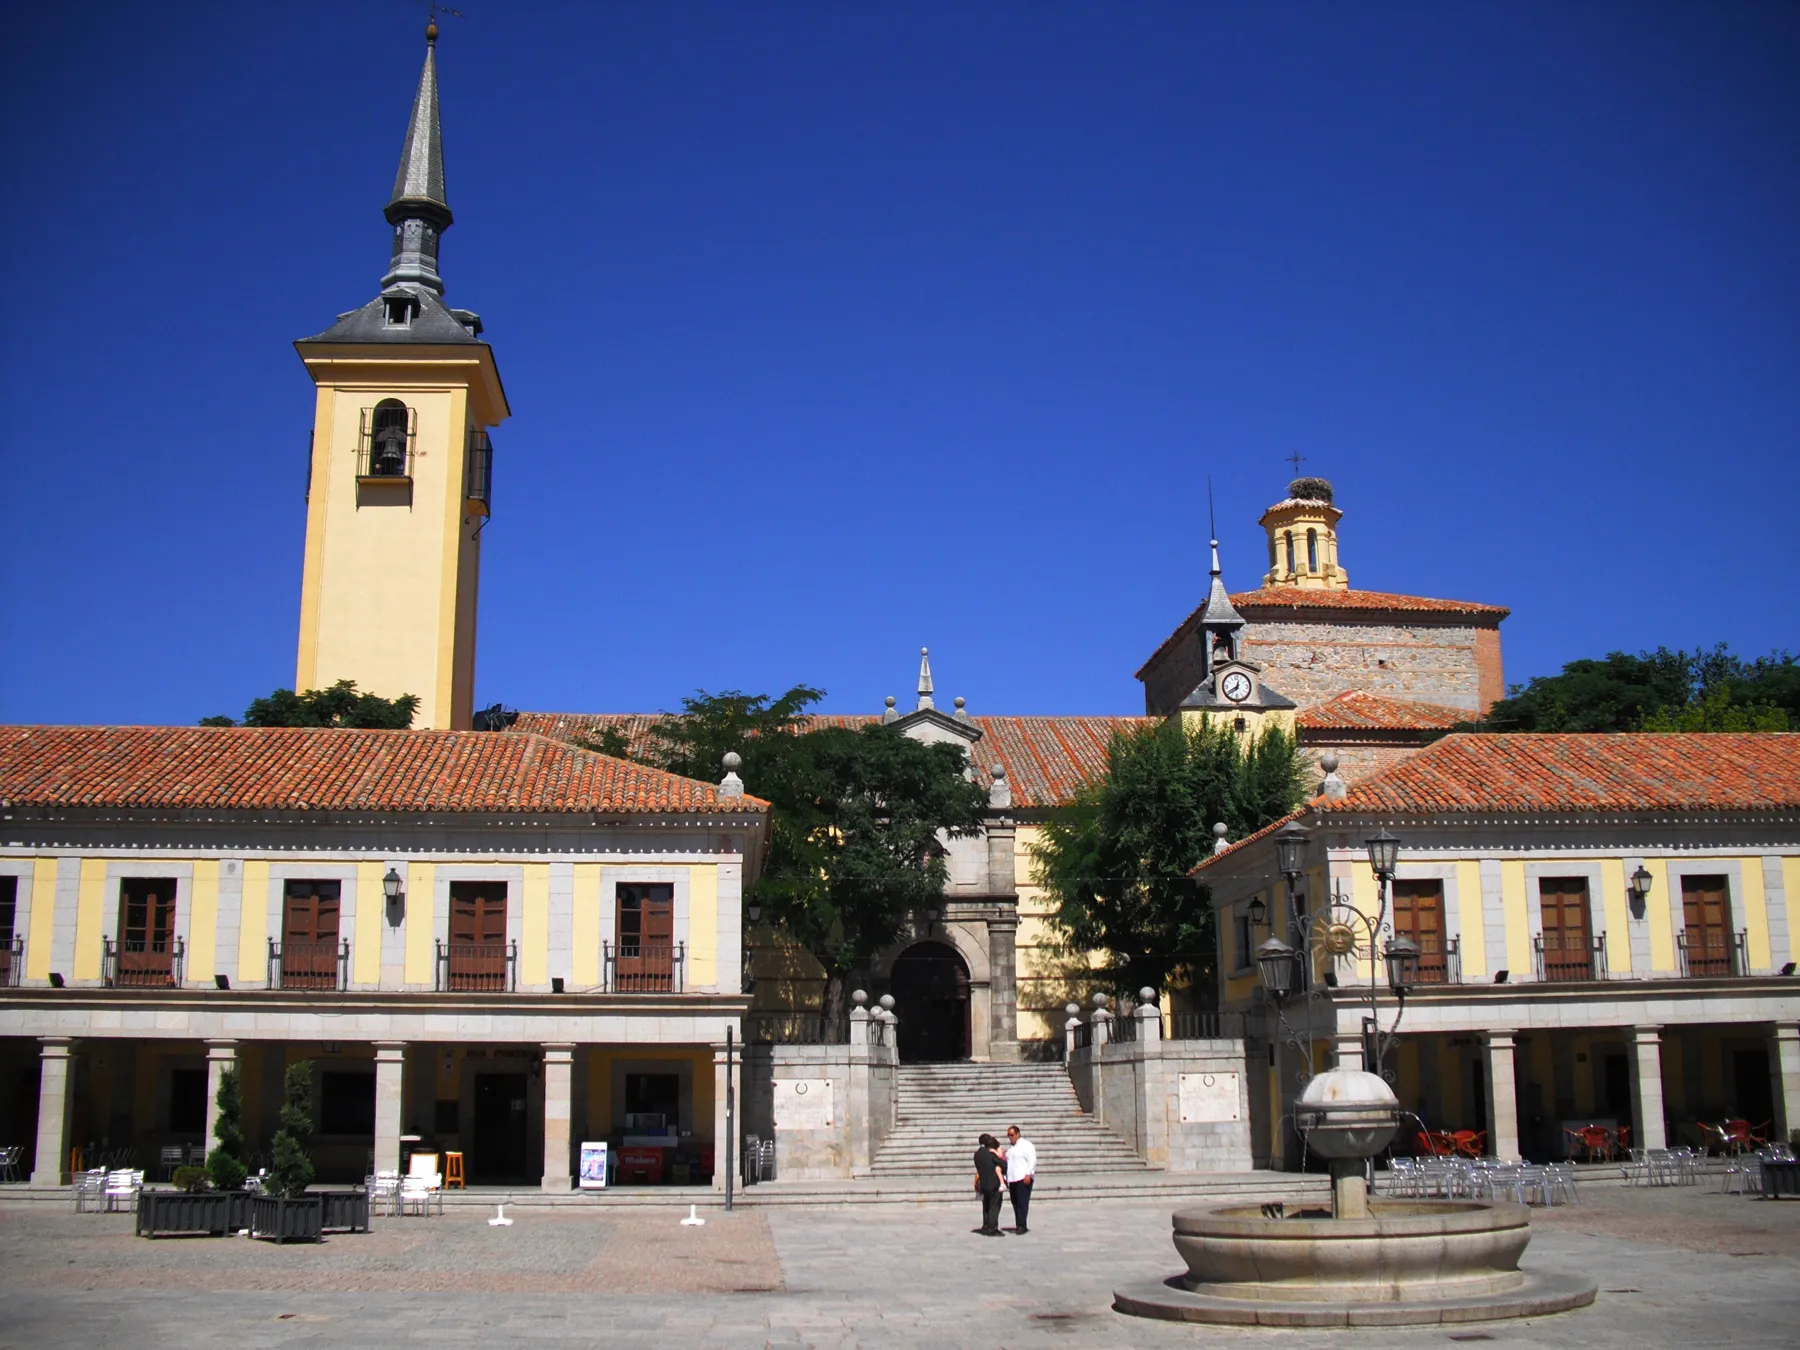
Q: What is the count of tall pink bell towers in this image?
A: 0